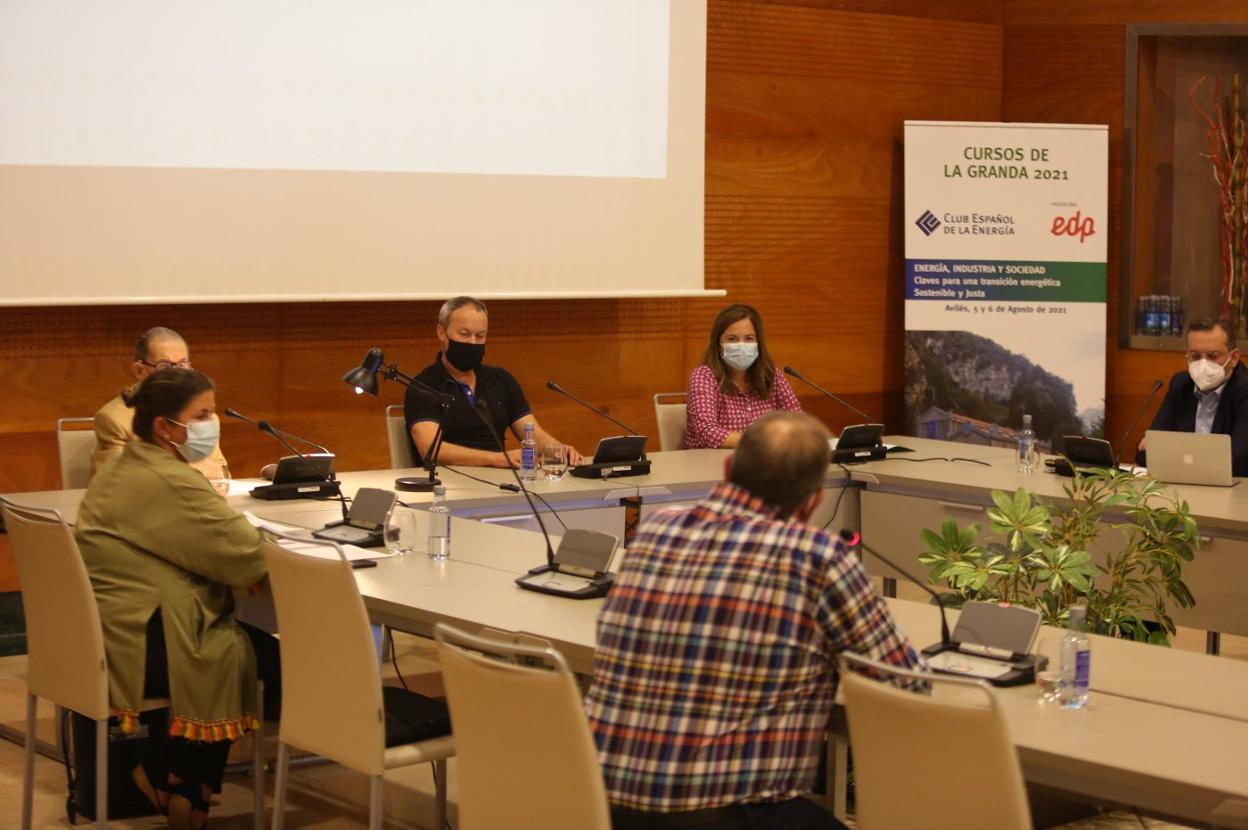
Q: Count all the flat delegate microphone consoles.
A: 7